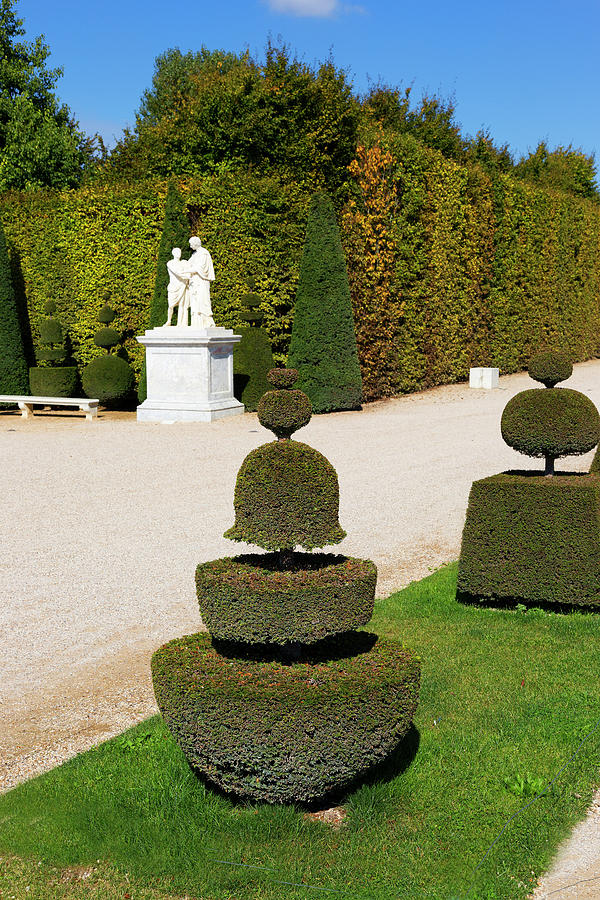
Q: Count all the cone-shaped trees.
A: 3